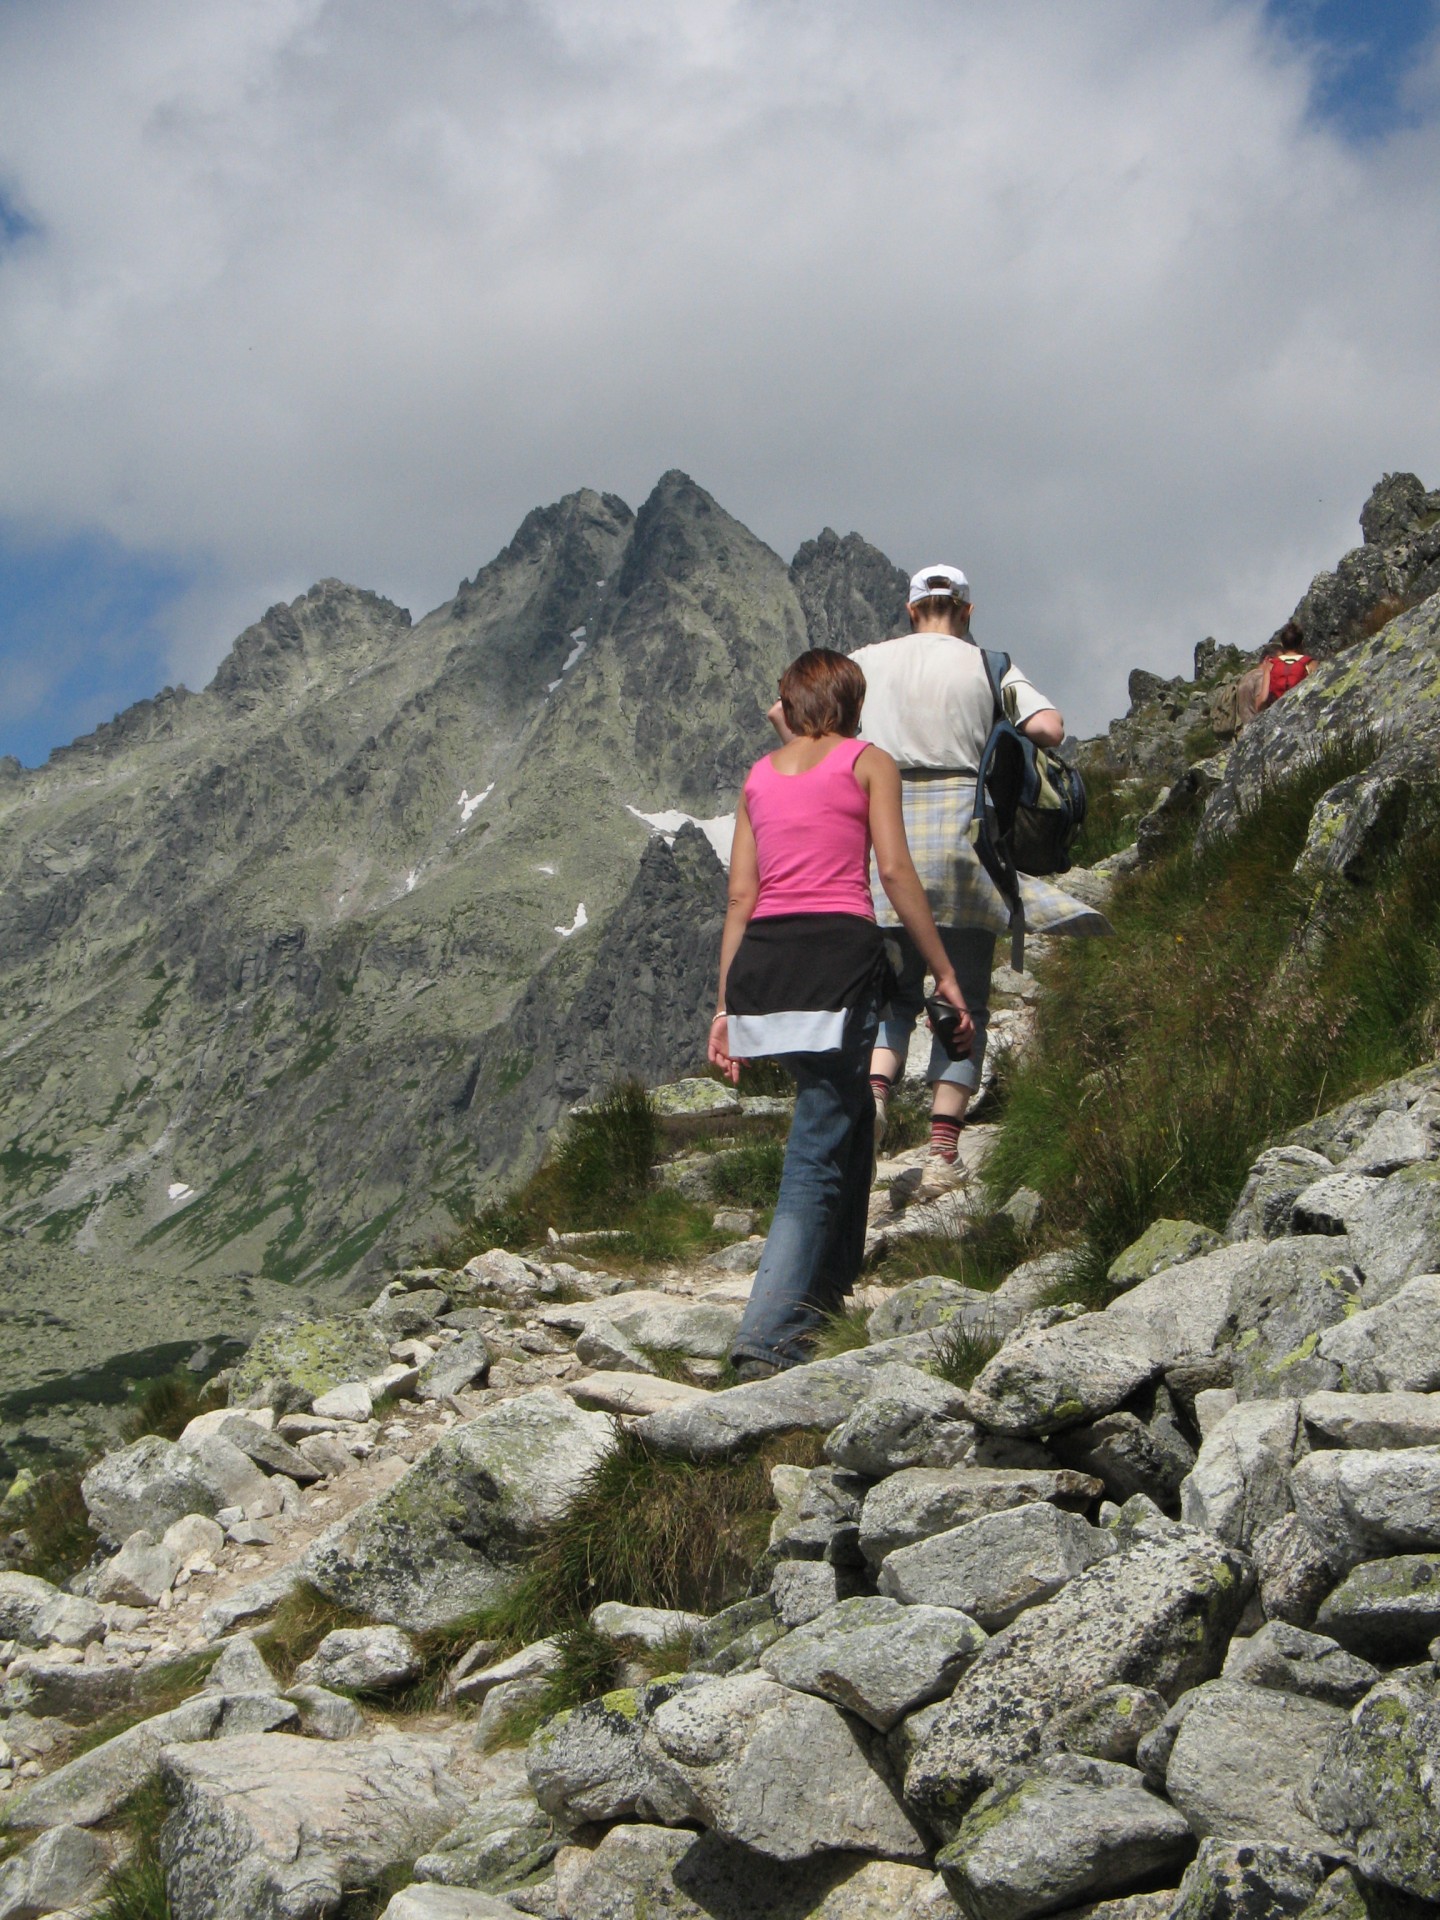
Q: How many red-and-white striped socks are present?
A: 2